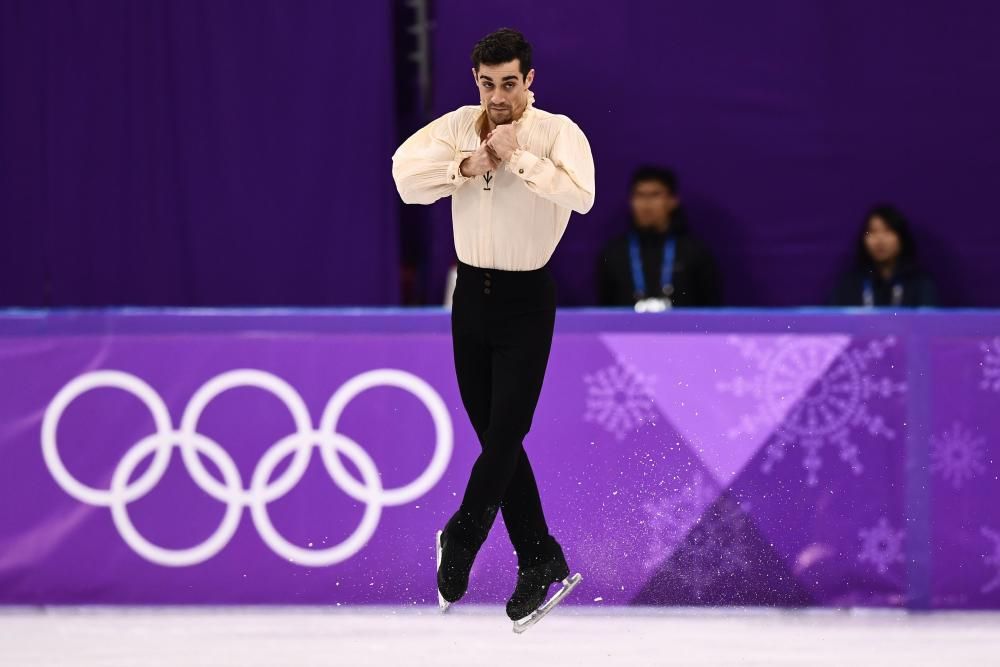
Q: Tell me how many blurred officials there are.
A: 2